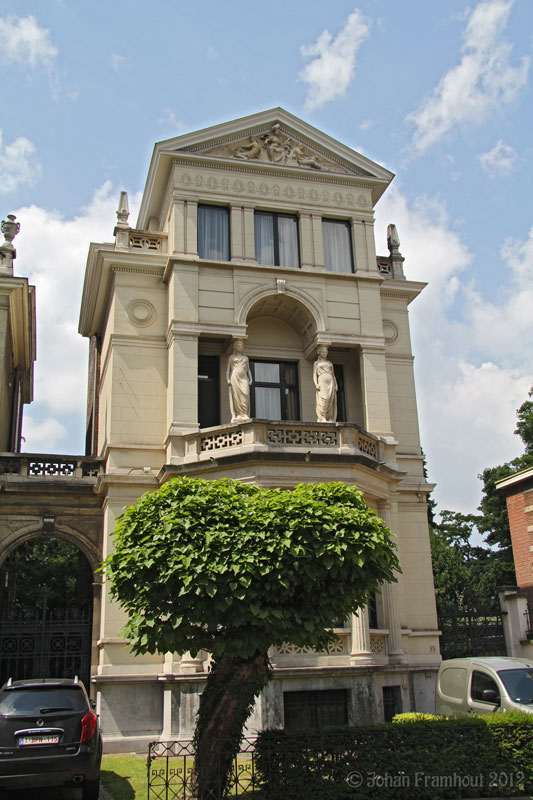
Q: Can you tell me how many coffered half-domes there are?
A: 1